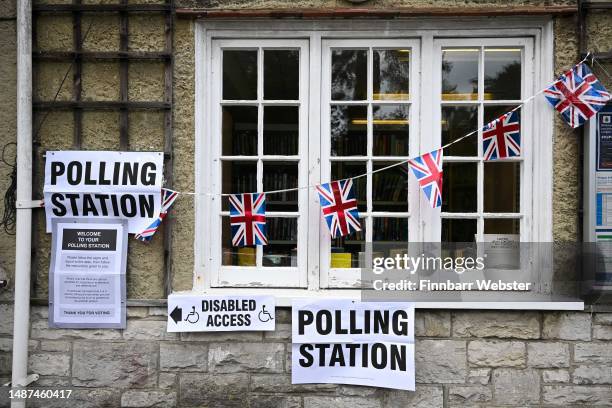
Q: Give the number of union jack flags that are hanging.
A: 6